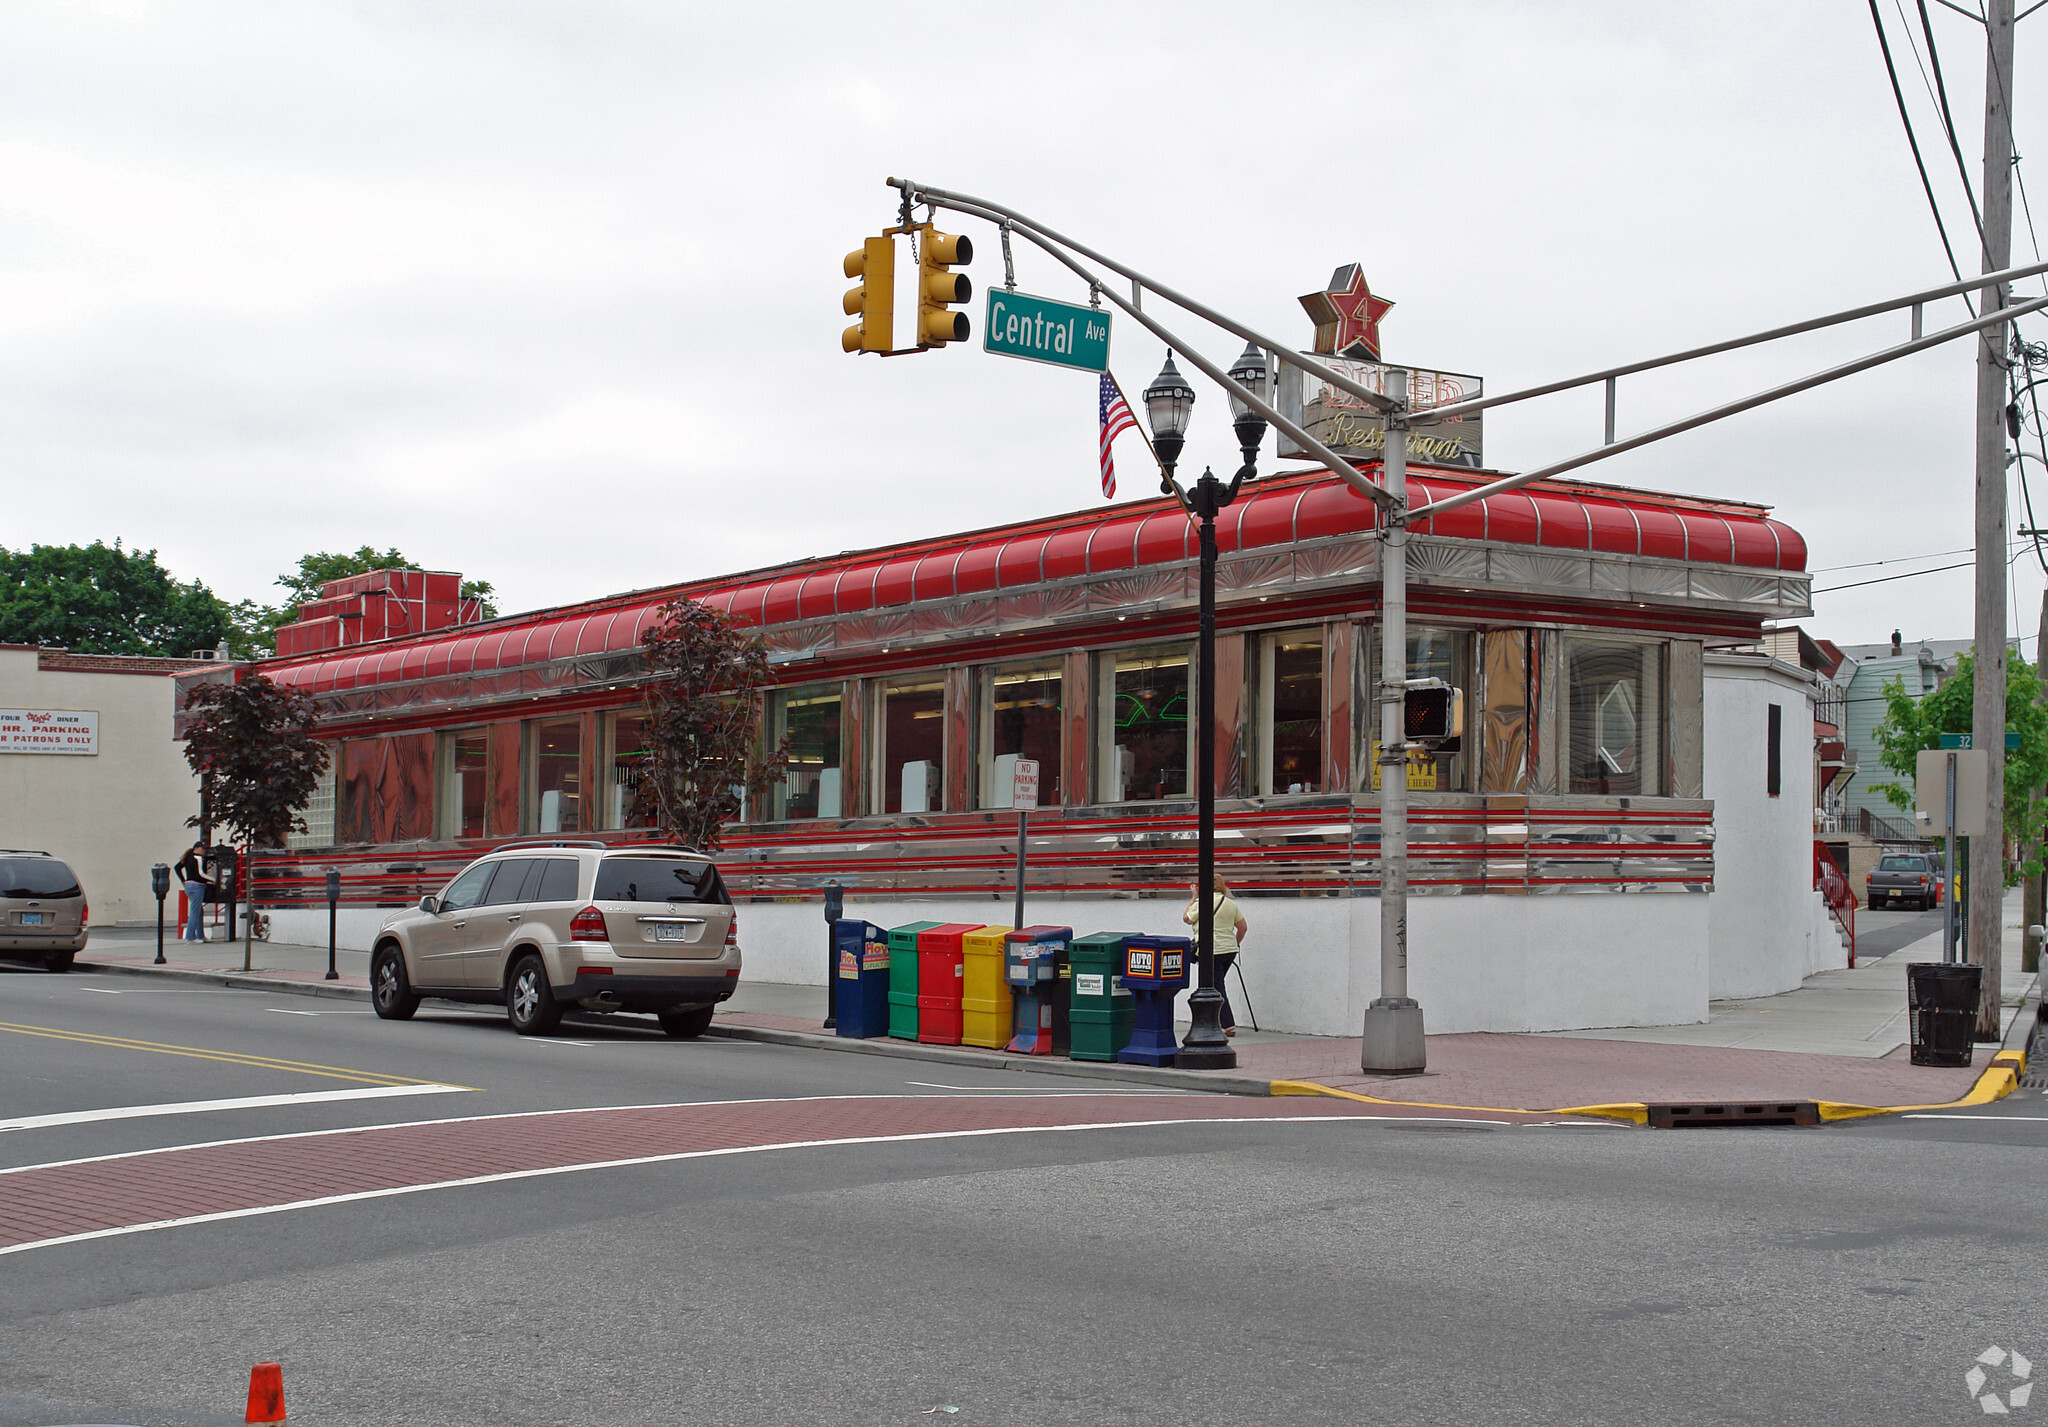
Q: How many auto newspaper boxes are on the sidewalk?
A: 1